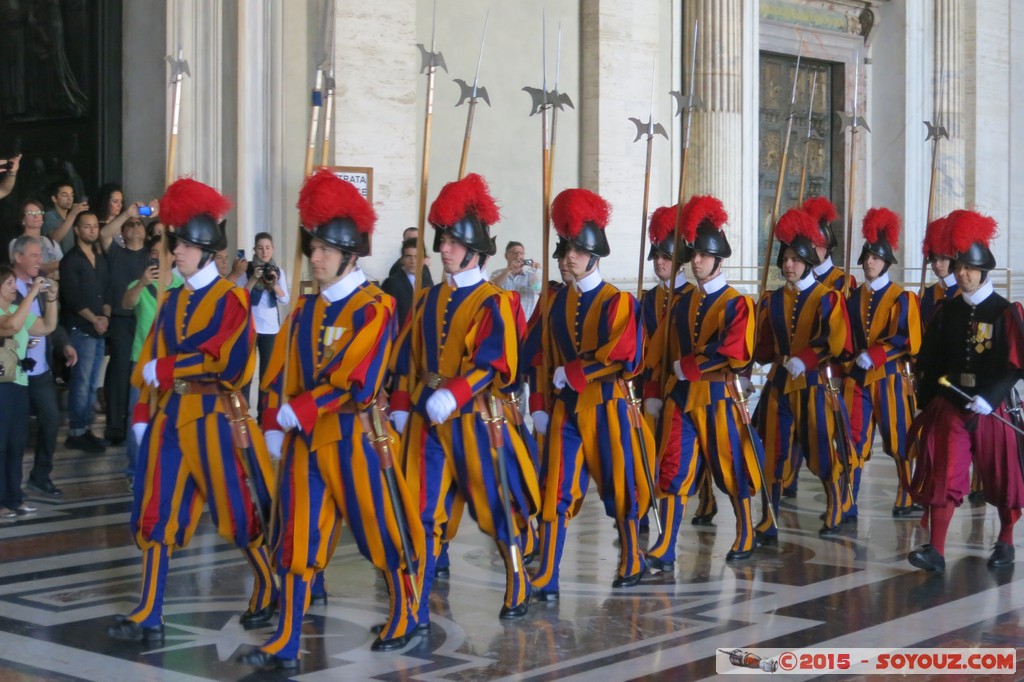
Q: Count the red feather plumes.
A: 11